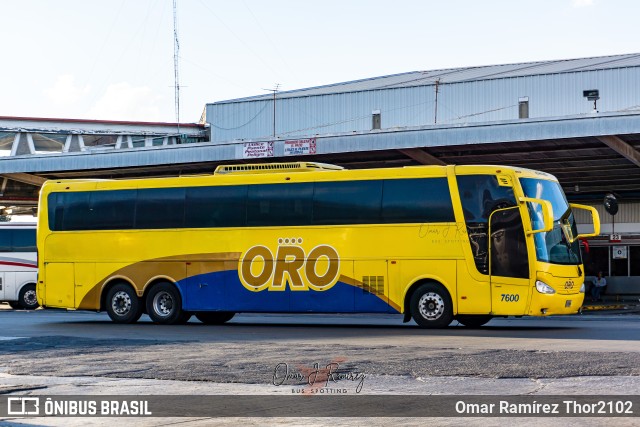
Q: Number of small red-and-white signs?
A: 2